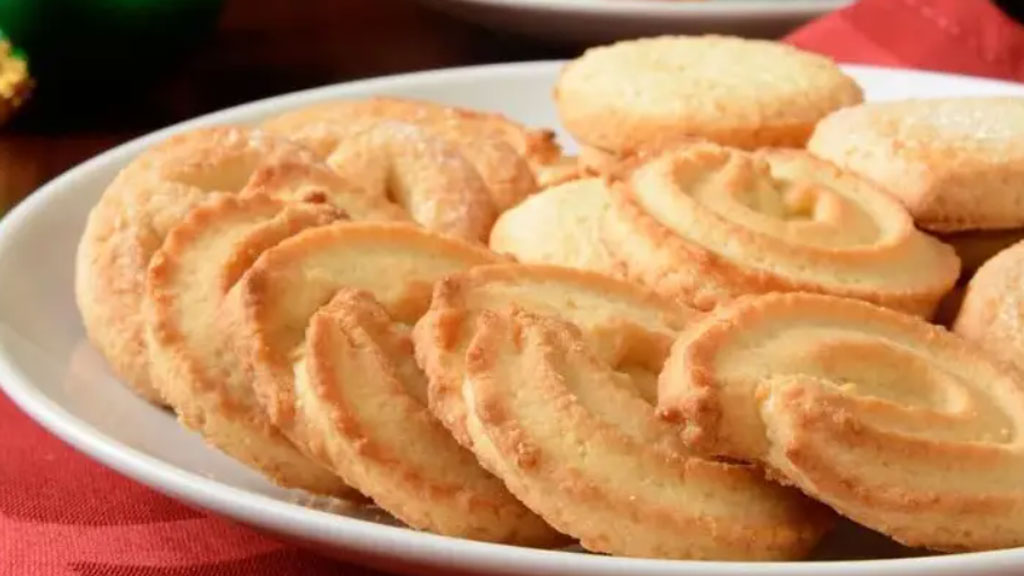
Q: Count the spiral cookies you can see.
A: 5